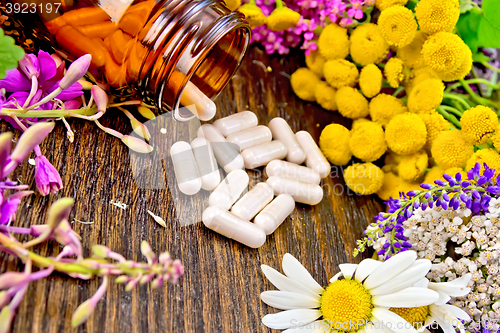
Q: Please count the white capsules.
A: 15